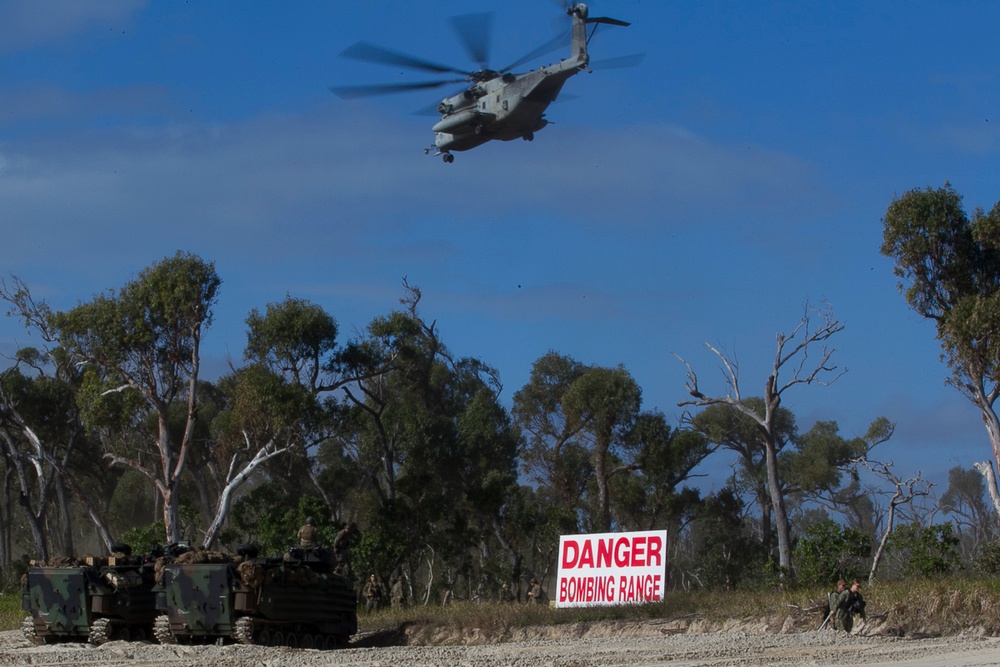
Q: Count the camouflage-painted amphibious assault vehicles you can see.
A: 2